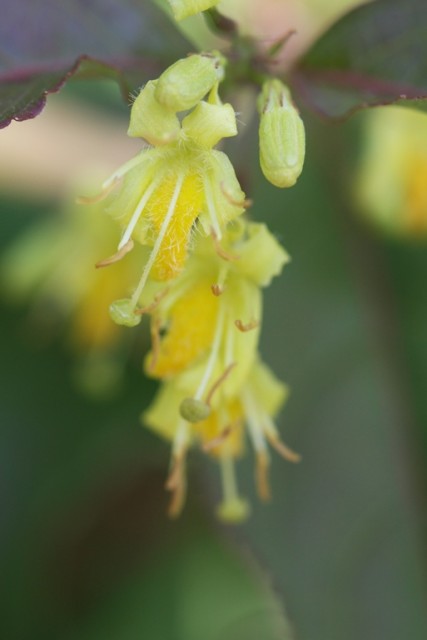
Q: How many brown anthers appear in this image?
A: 14